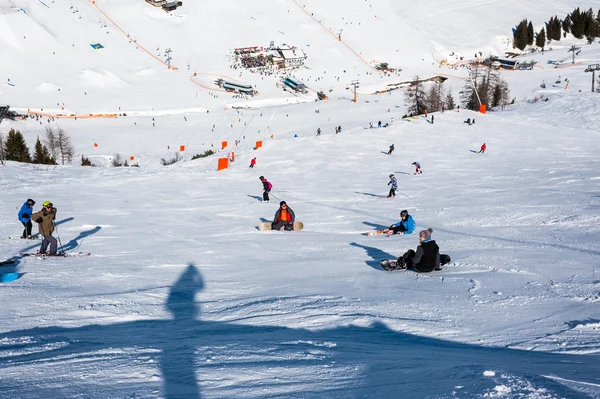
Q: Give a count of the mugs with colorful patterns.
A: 0